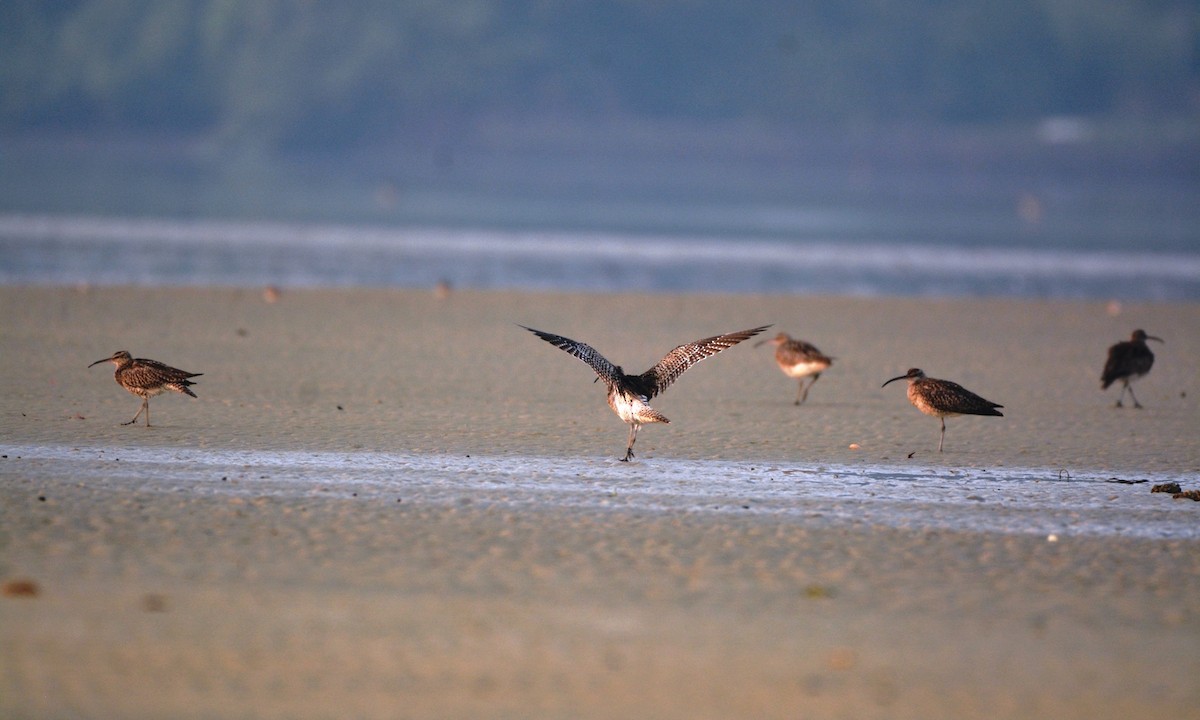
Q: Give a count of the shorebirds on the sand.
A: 5